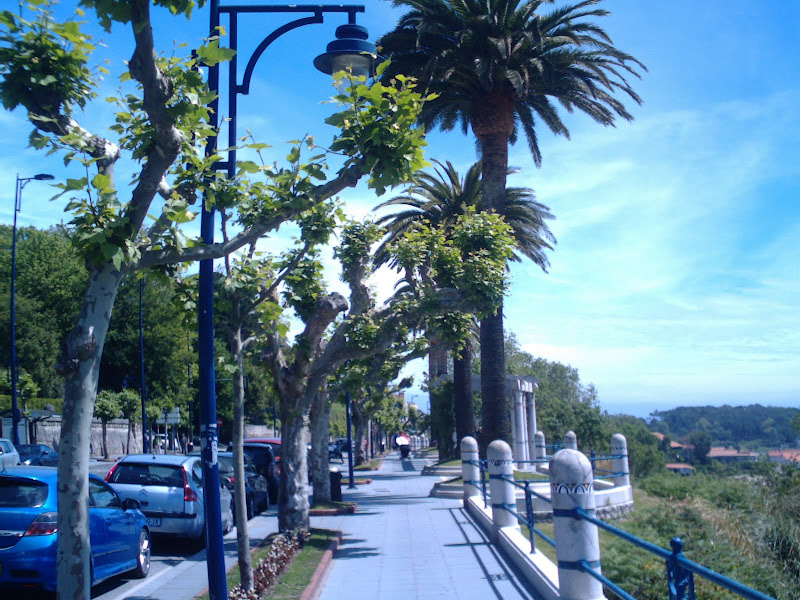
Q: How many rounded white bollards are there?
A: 6